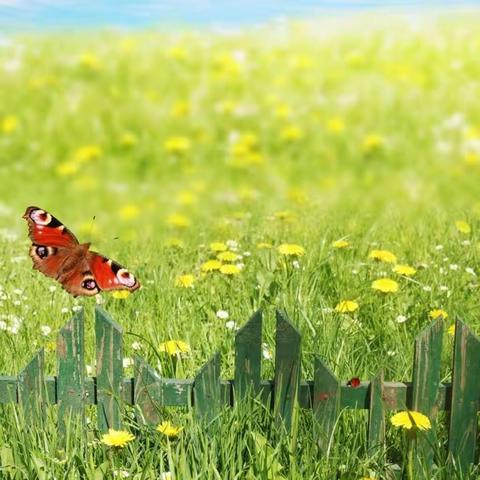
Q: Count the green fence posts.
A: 11